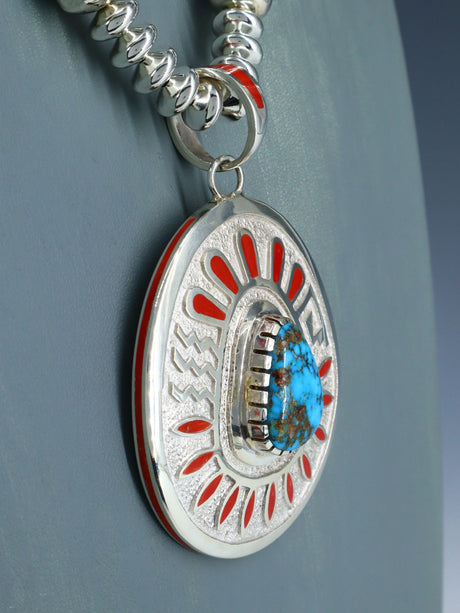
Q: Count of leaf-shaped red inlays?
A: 11